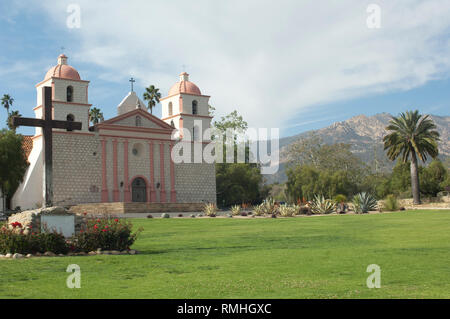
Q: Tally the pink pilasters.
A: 6